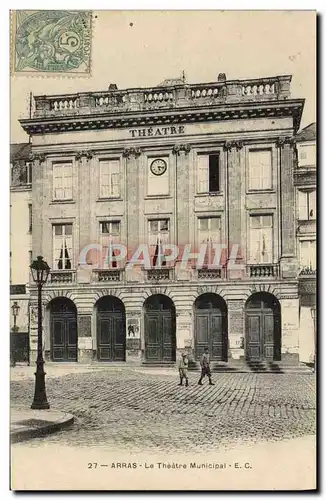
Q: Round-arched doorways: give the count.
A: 5